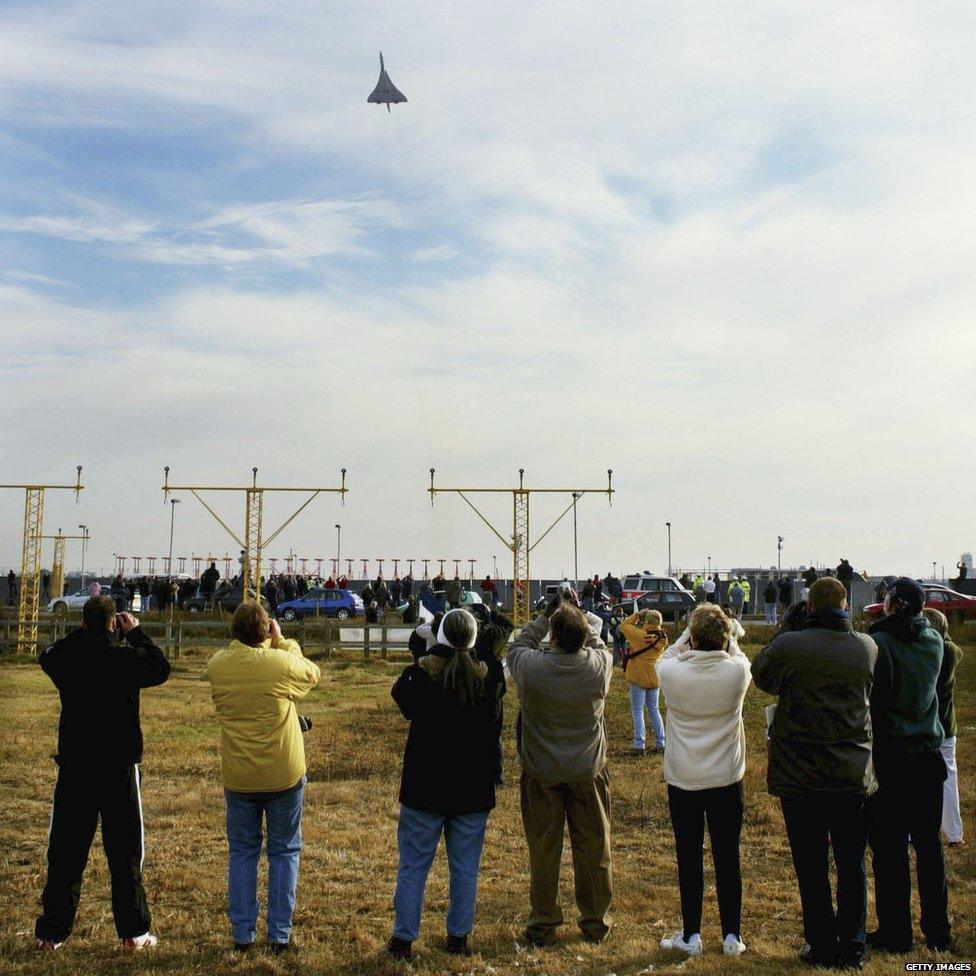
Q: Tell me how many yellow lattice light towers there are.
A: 4